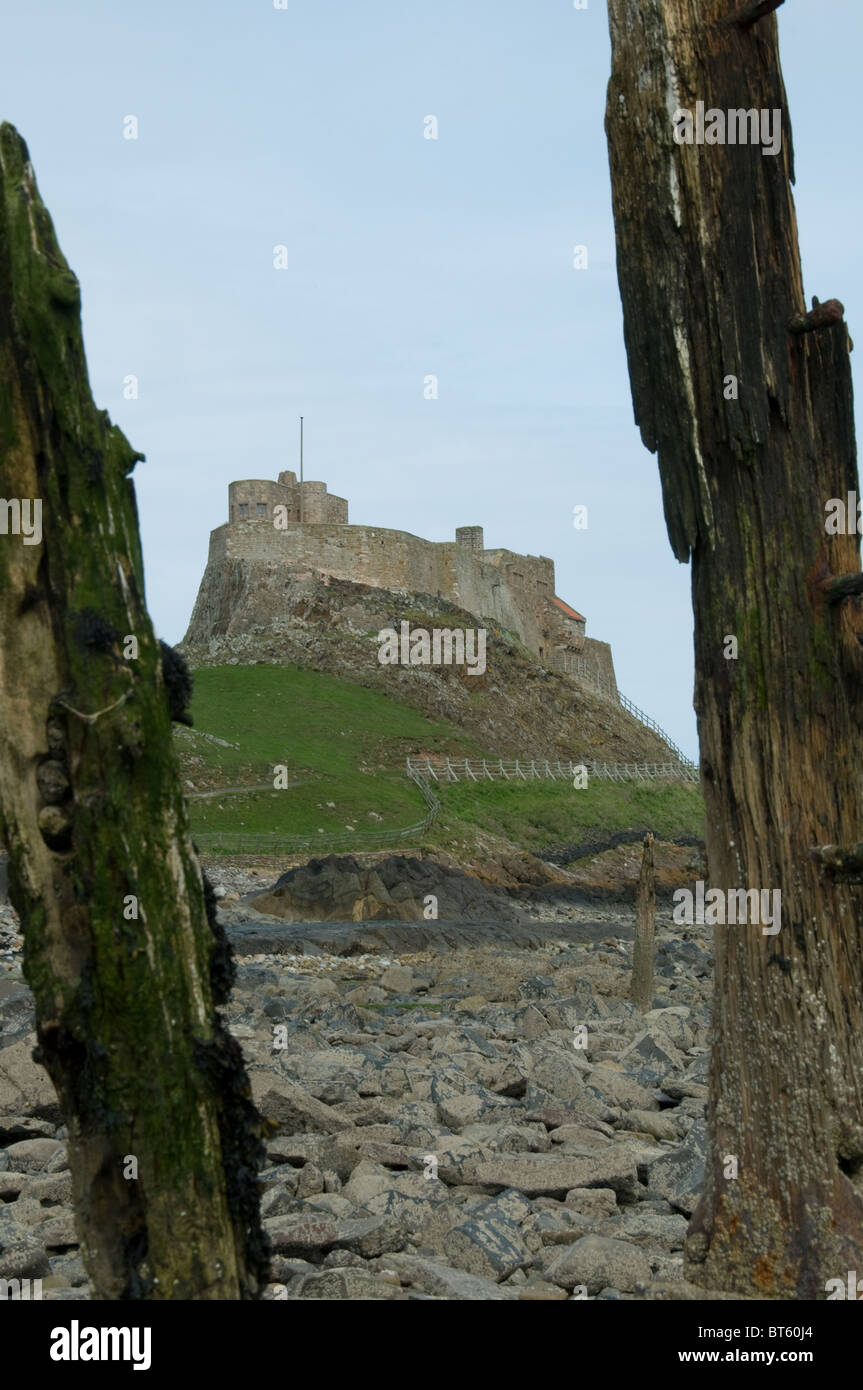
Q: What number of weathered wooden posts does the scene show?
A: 3